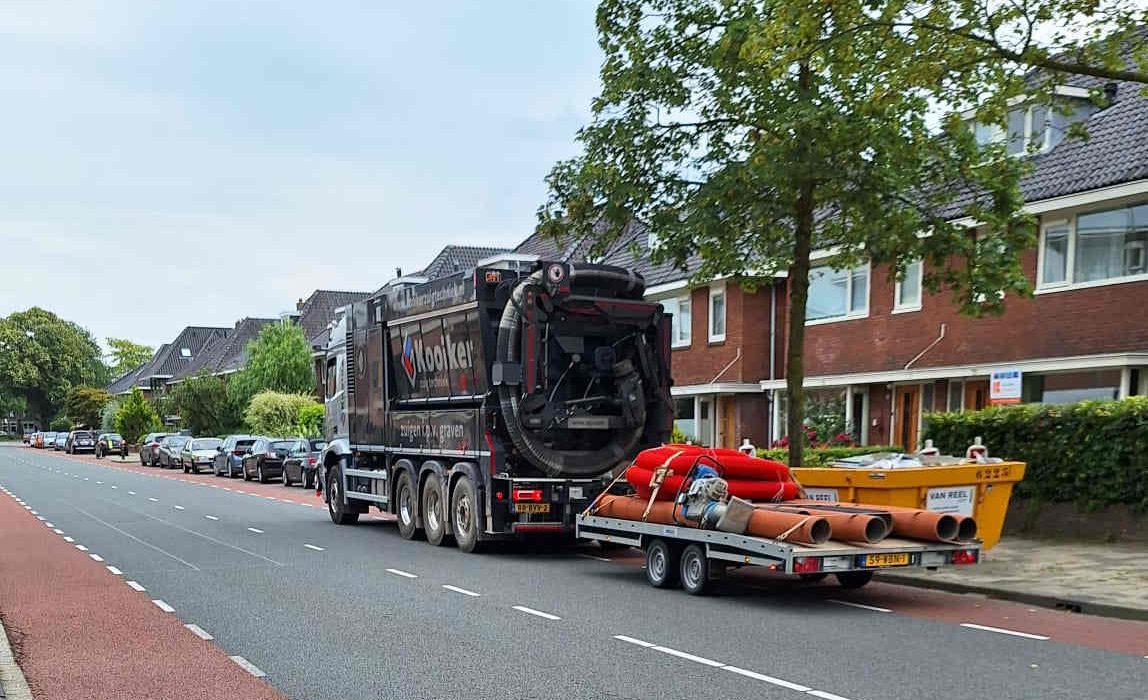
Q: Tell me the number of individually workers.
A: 0